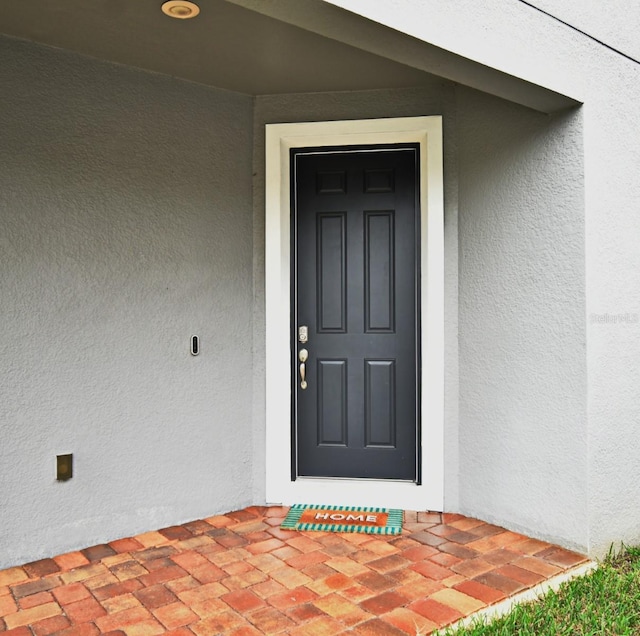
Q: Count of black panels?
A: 6